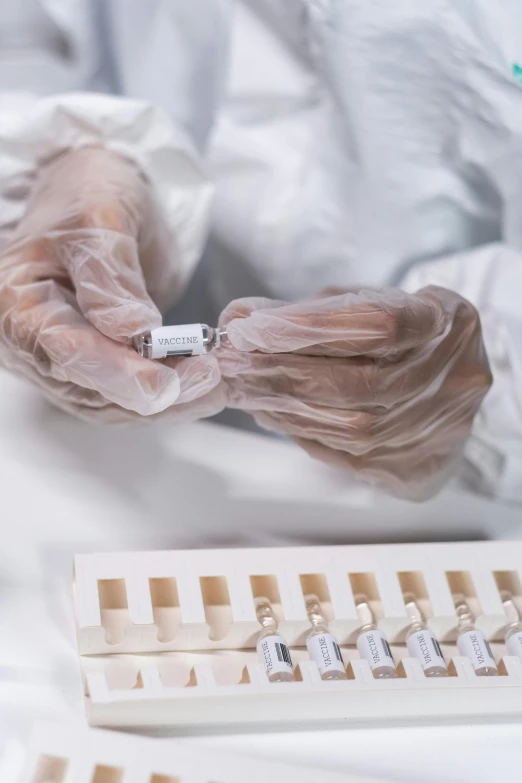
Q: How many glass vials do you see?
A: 7